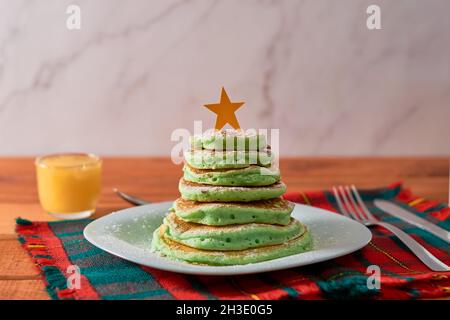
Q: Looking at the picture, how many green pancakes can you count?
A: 7